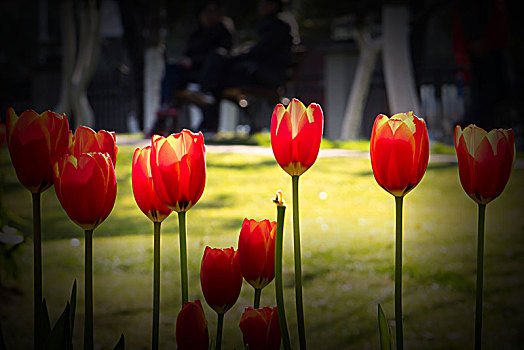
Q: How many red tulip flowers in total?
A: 12